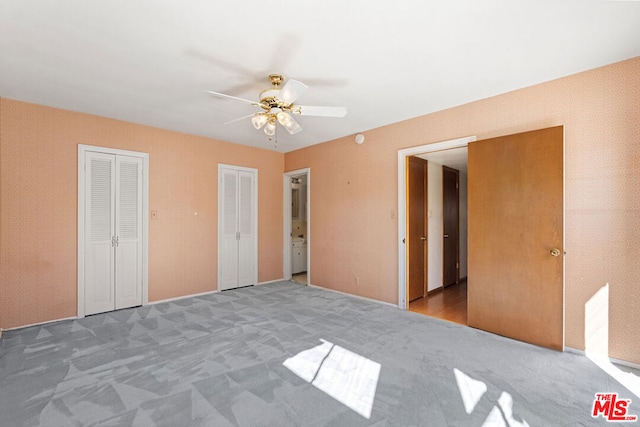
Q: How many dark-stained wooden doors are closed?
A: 2